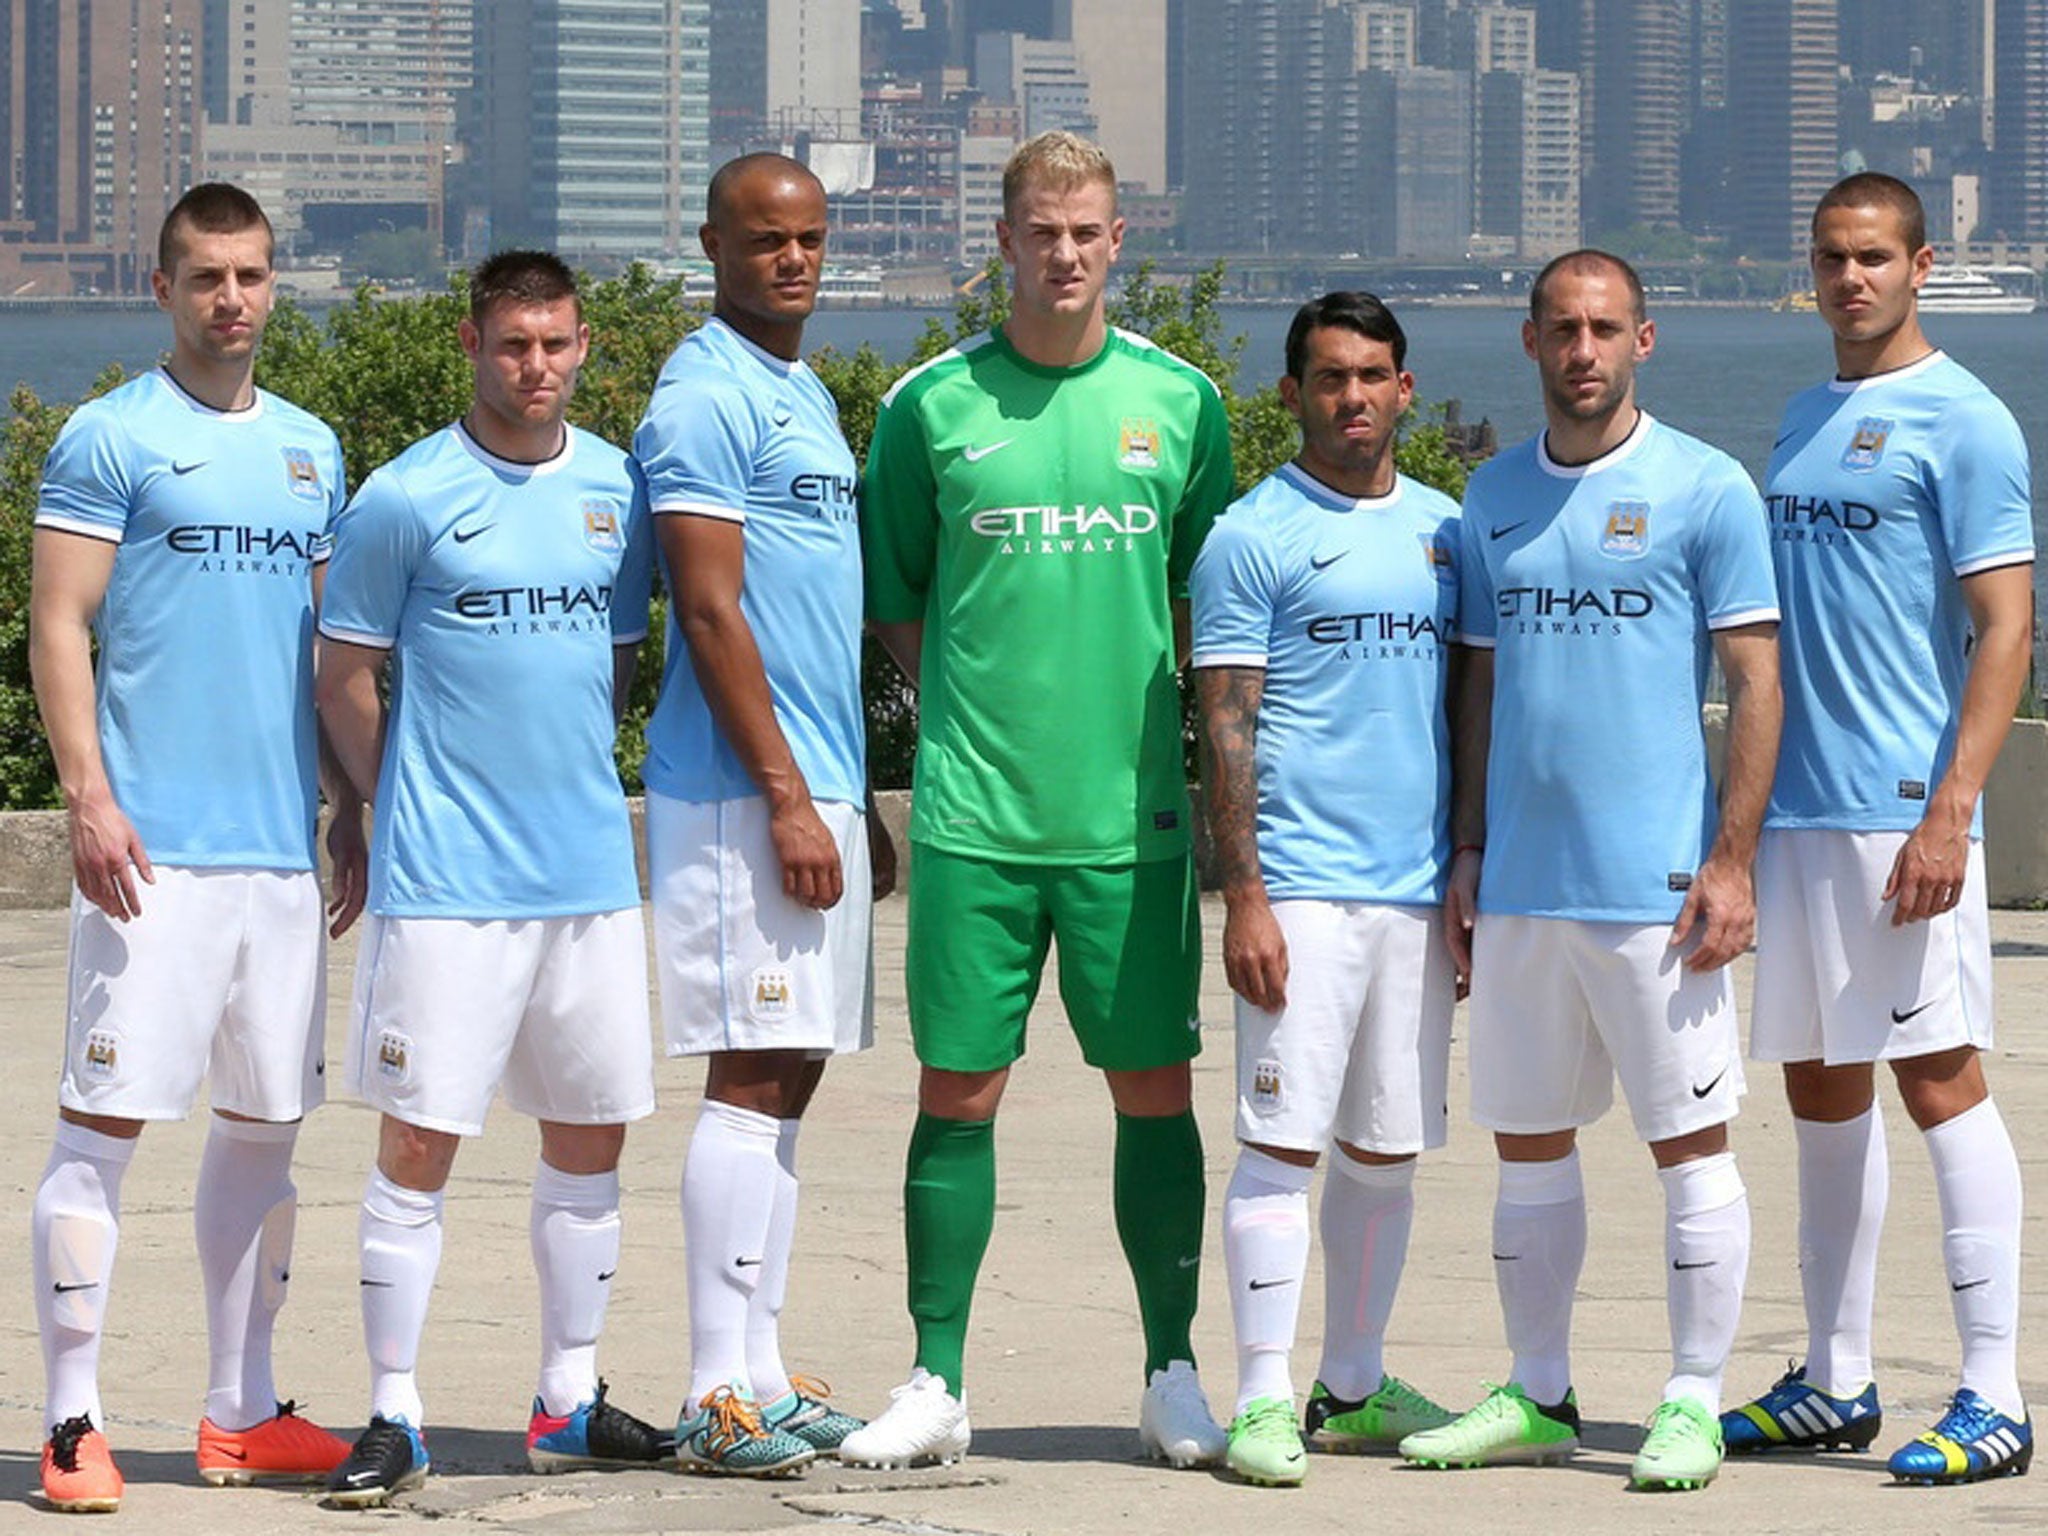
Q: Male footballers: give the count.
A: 7